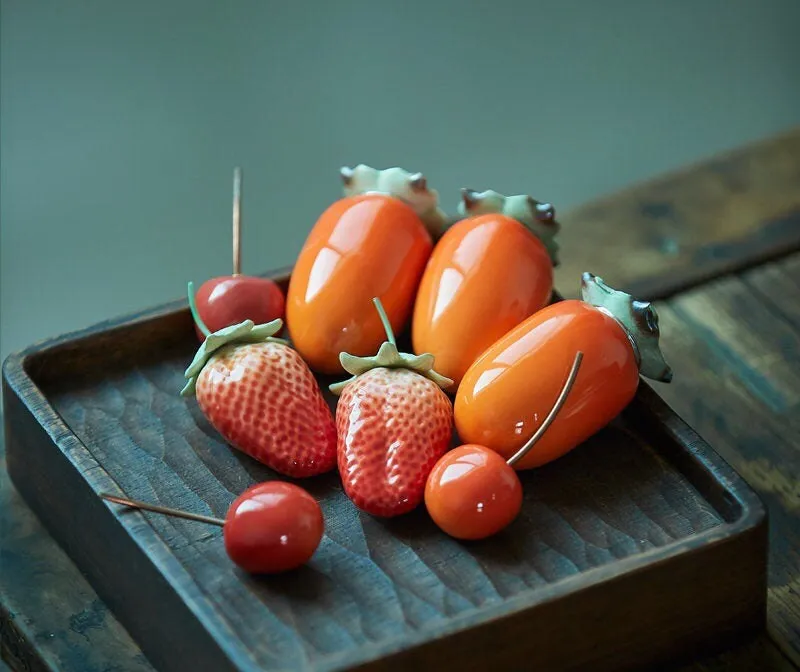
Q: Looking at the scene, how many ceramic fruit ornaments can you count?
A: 8